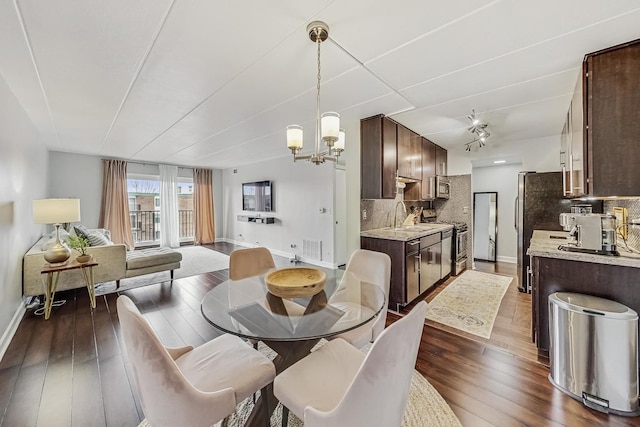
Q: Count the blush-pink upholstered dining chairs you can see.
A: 4